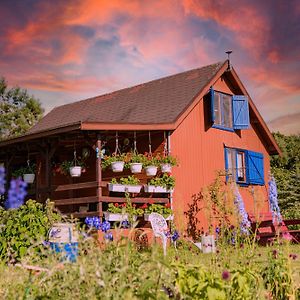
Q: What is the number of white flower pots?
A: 10